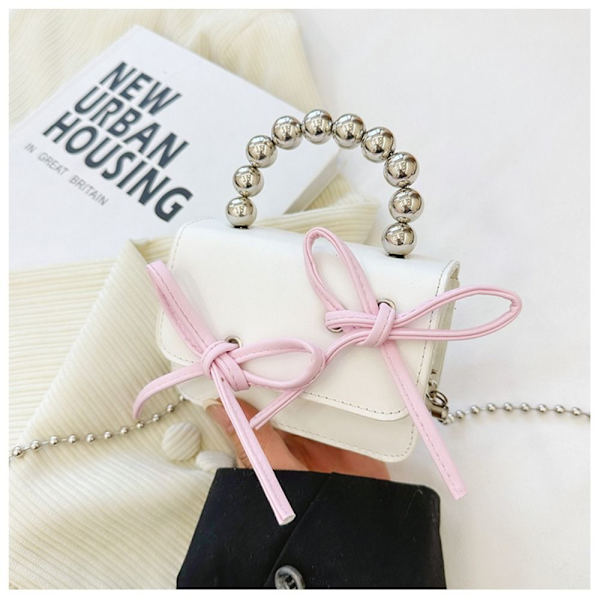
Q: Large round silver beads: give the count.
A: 10